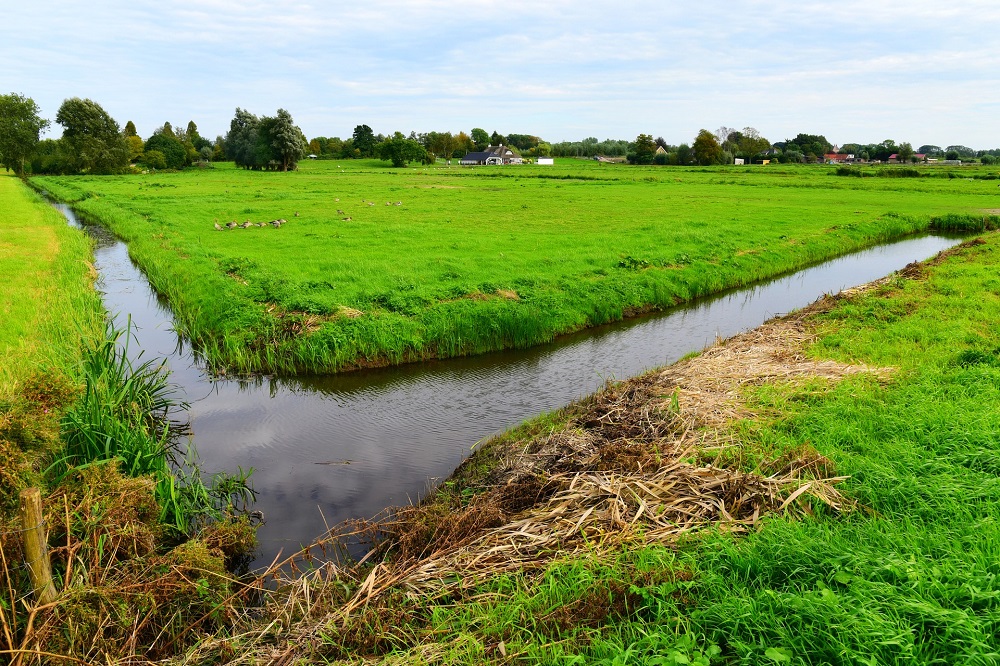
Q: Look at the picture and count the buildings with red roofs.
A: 2